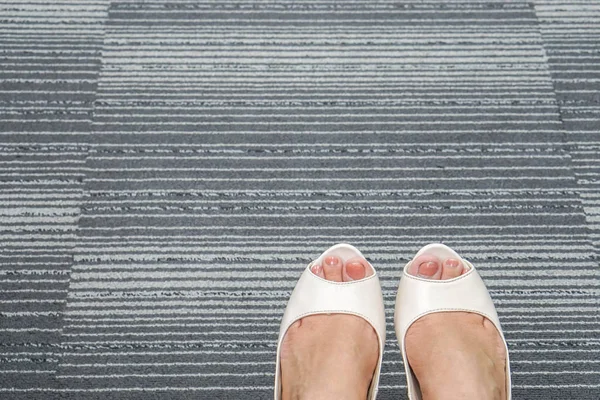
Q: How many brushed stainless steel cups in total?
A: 0